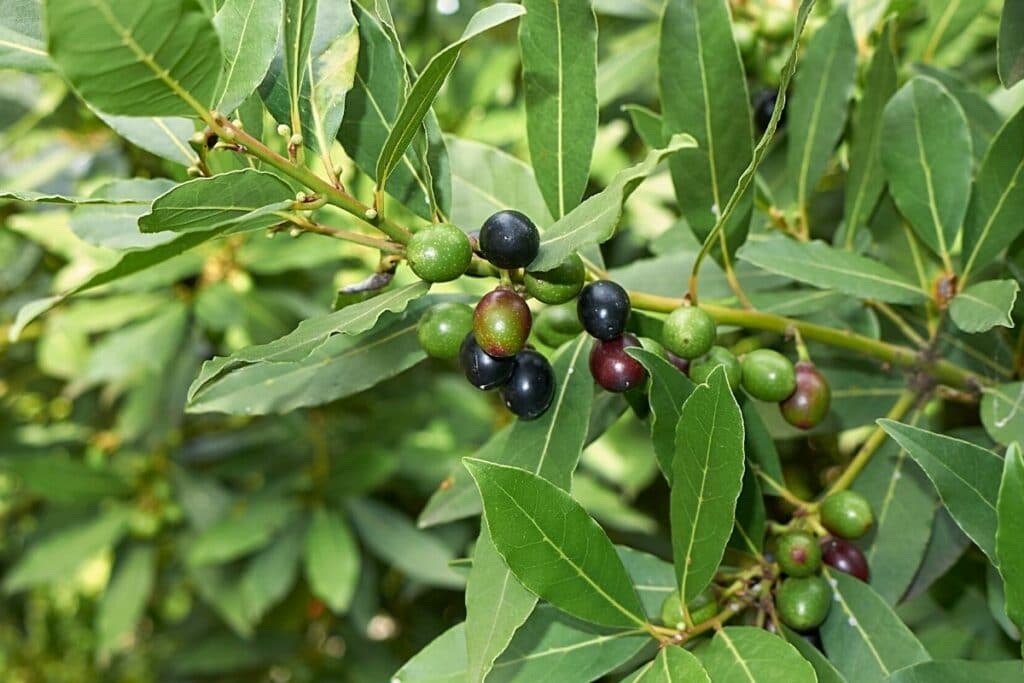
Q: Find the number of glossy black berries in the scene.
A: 4